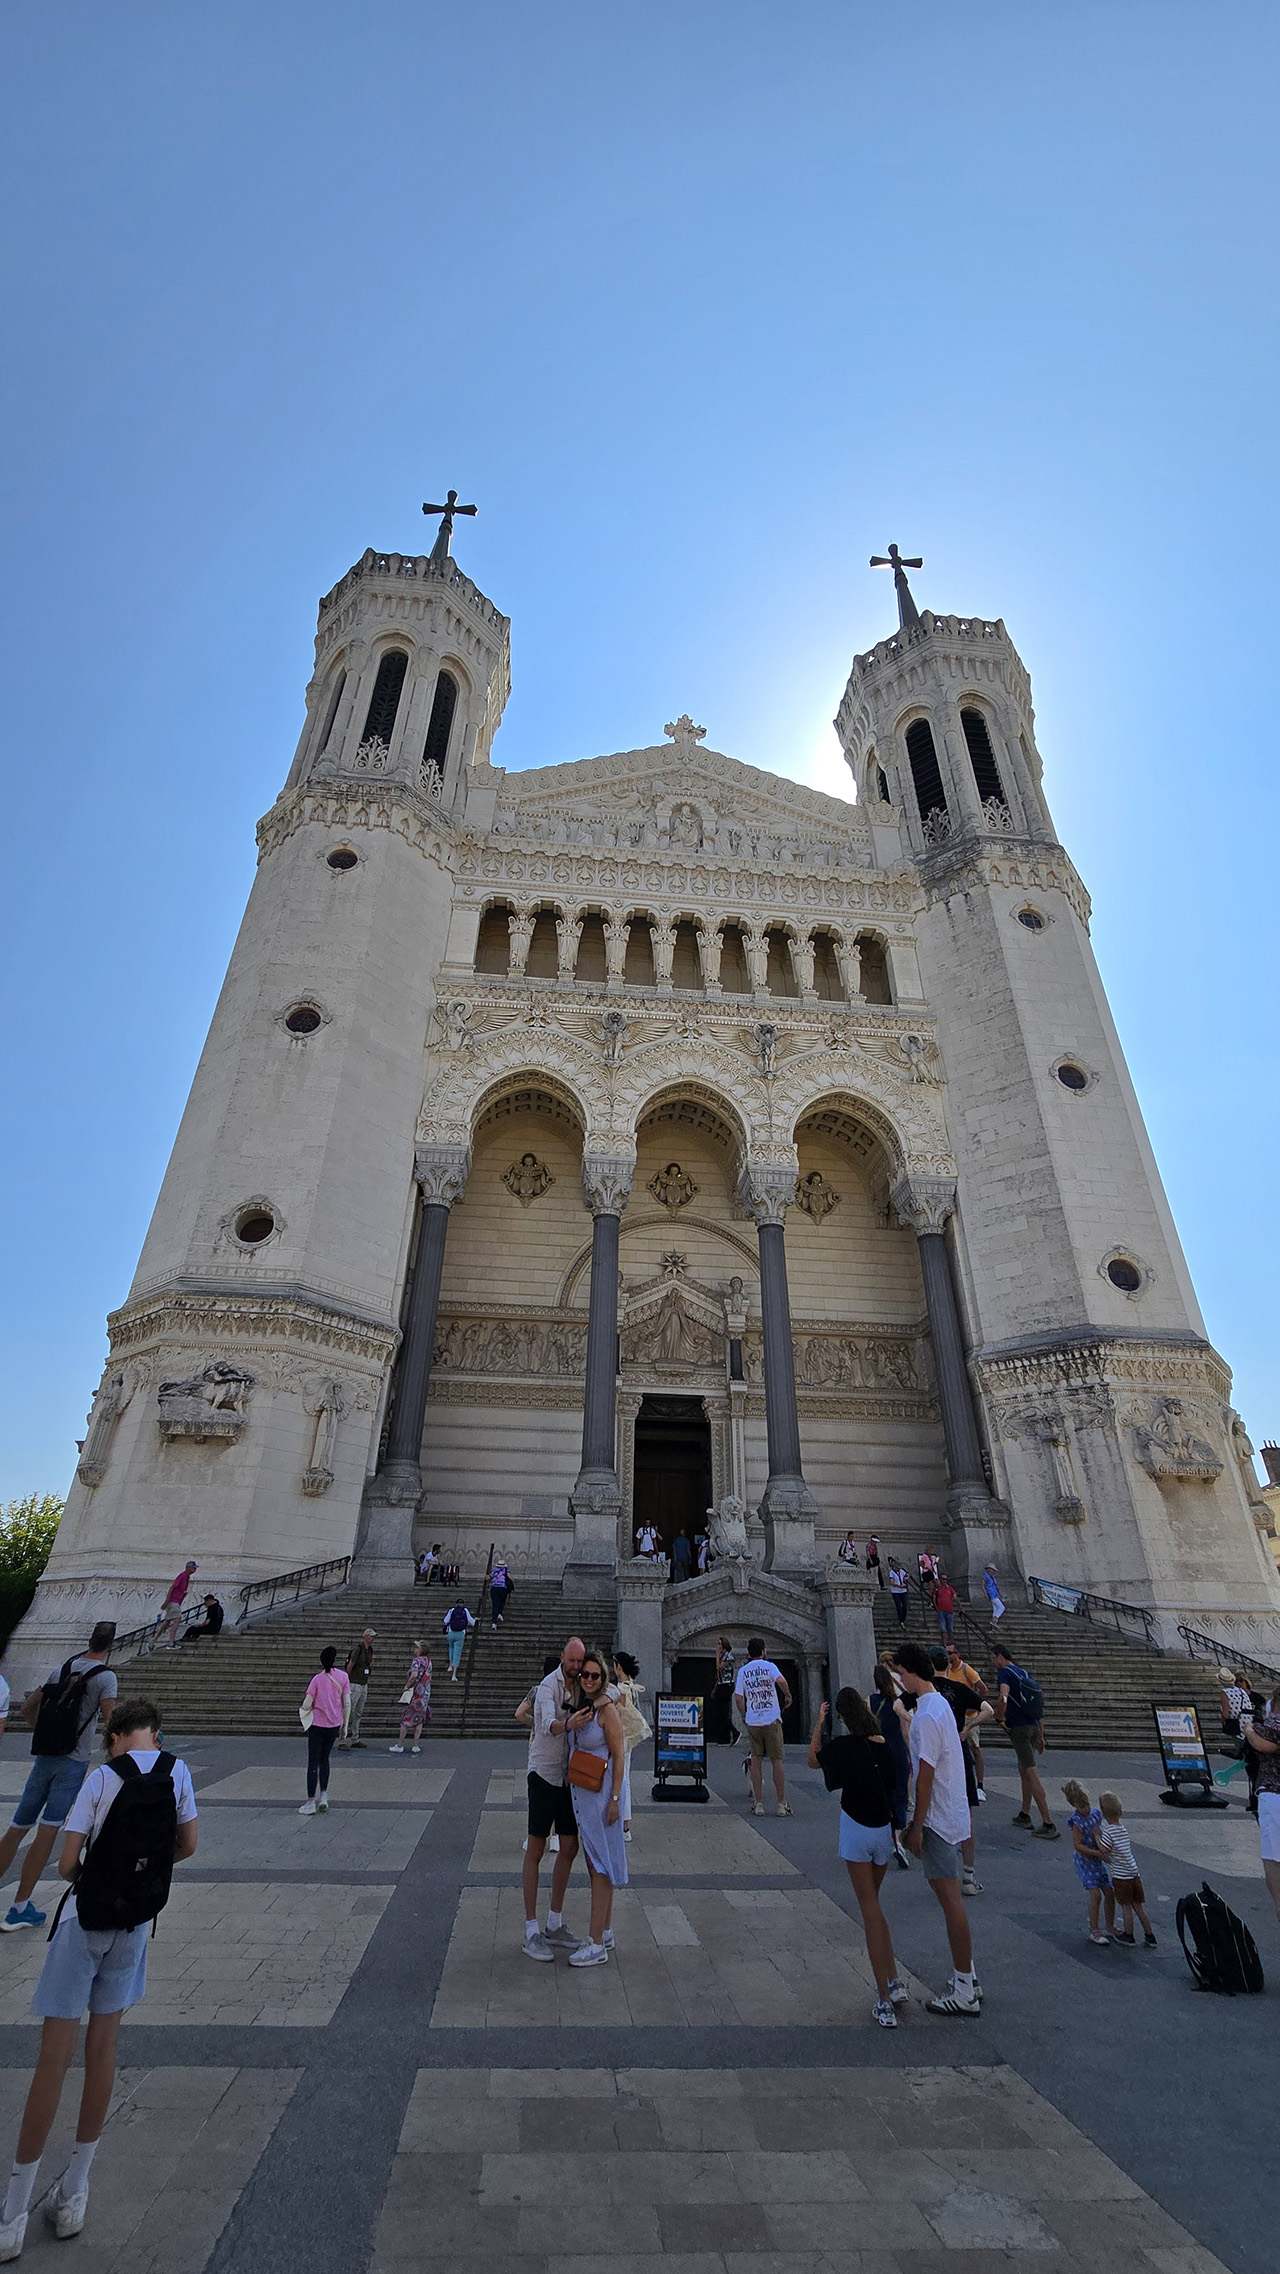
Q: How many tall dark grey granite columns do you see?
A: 4